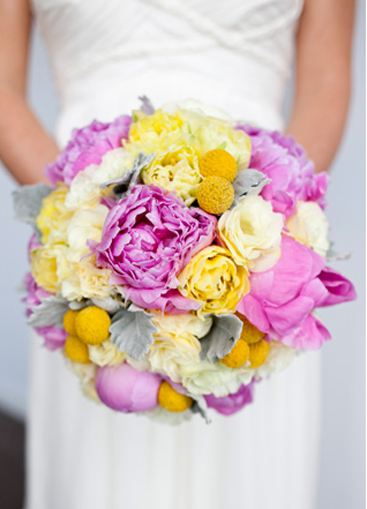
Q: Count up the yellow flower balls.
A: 9